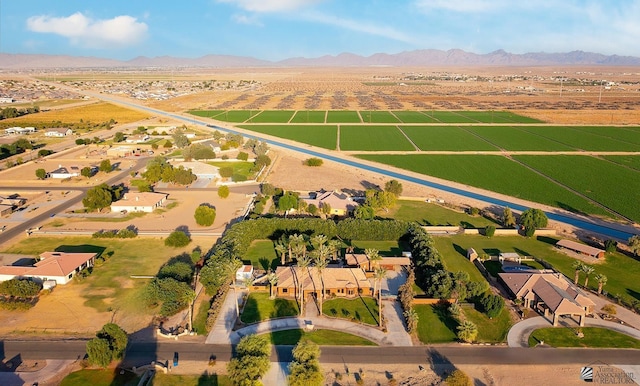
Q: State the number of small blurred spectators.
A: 0